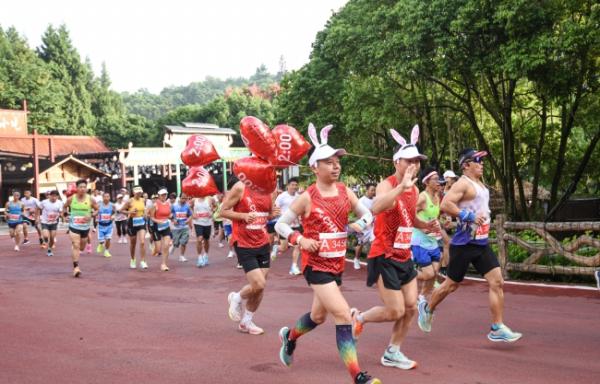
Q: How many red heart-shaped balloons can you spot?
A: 5